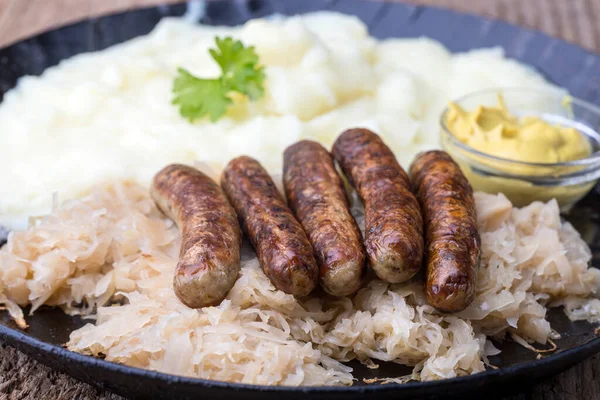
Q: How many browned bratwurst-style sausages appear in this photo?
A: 5